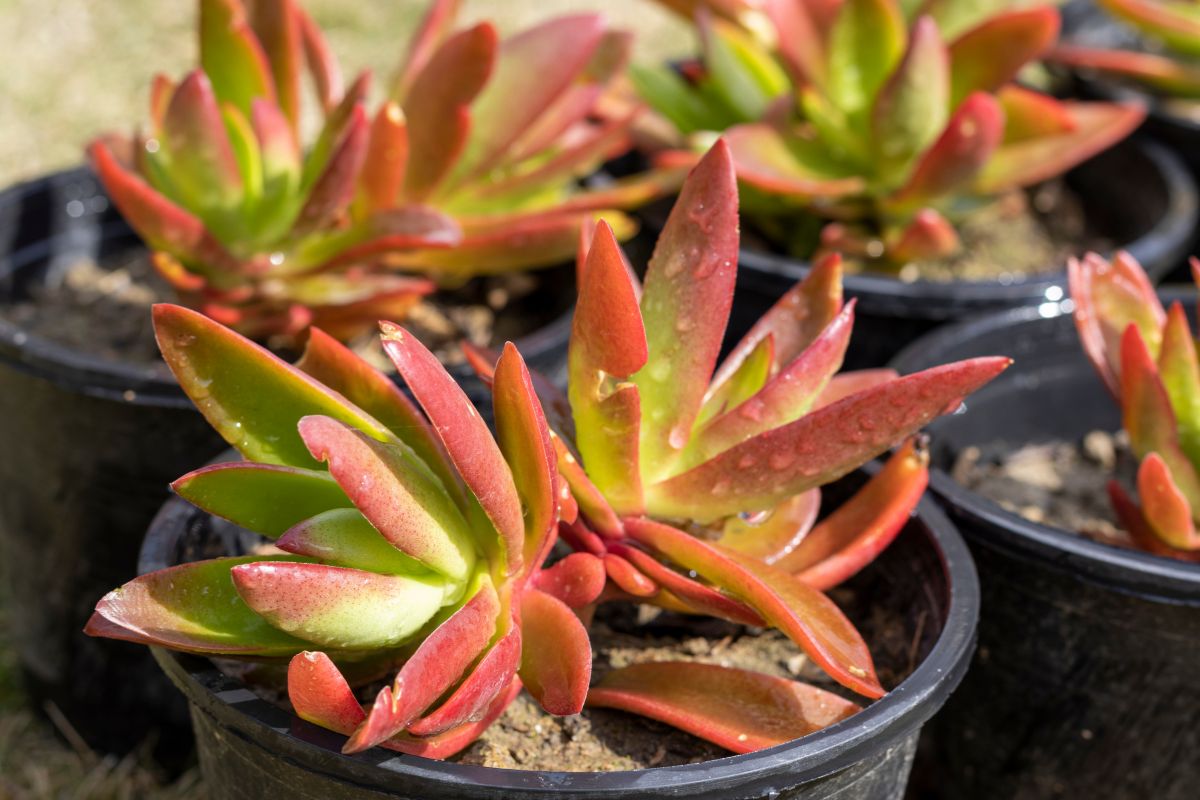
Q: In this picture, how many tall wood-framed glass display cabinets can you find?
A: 0